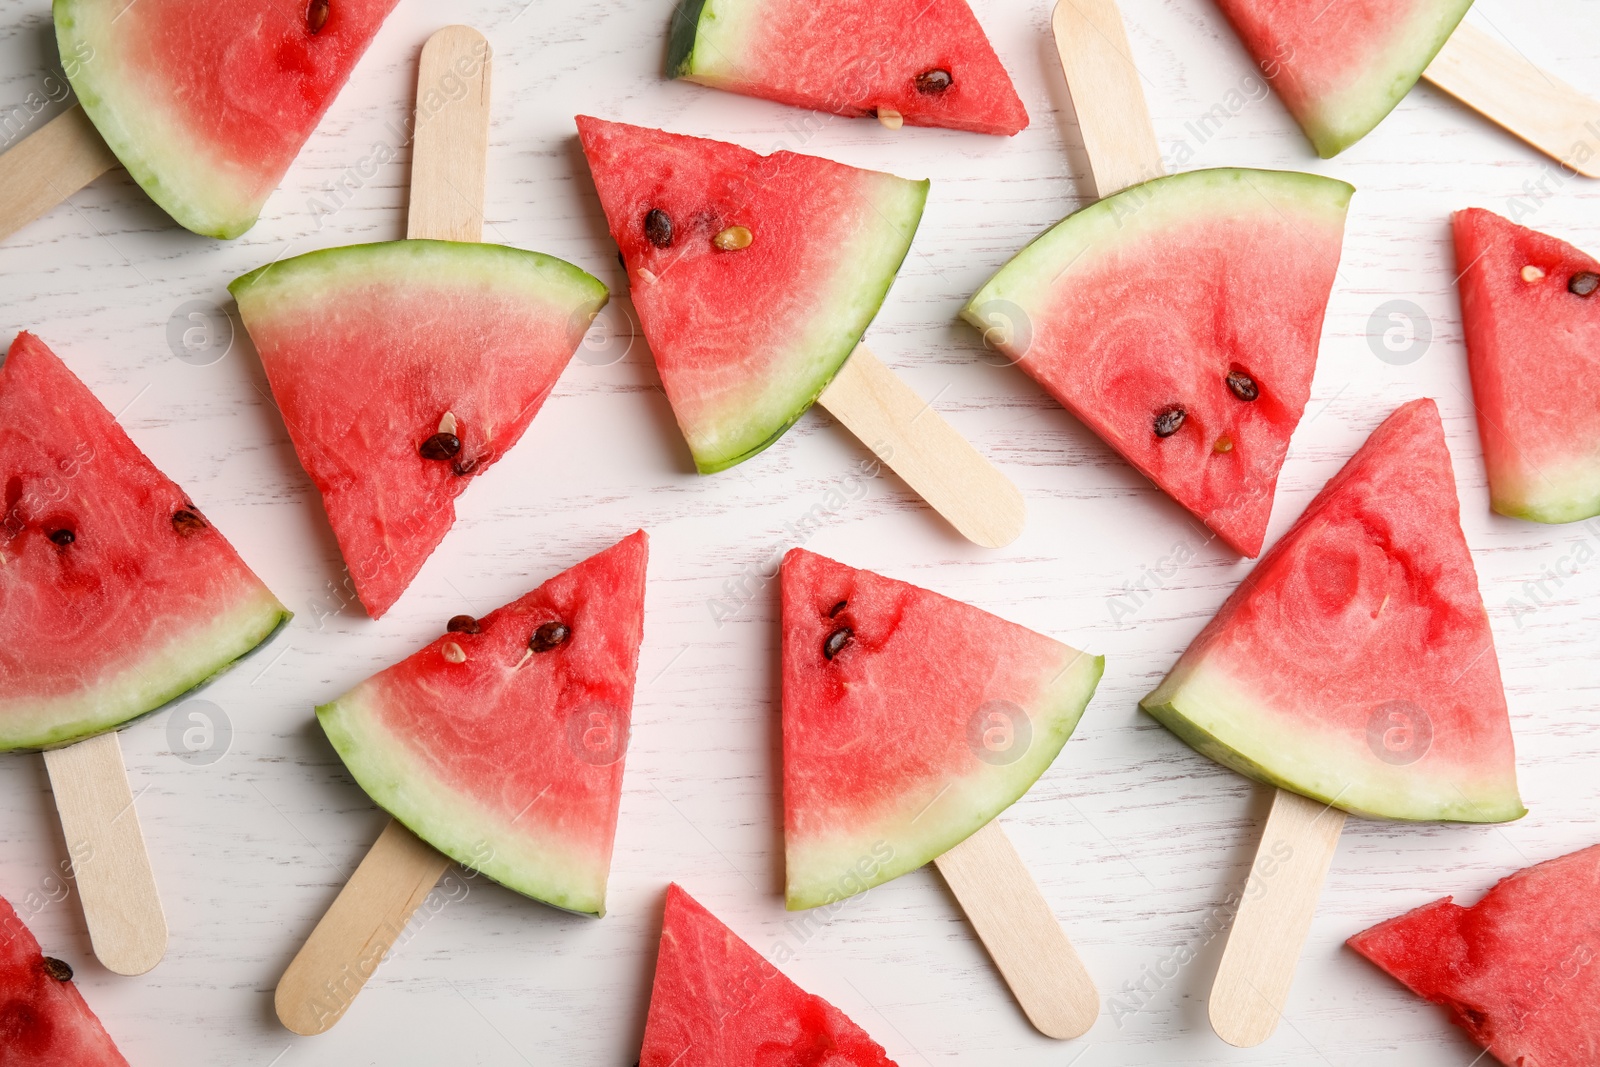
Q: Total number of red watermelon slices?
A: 14